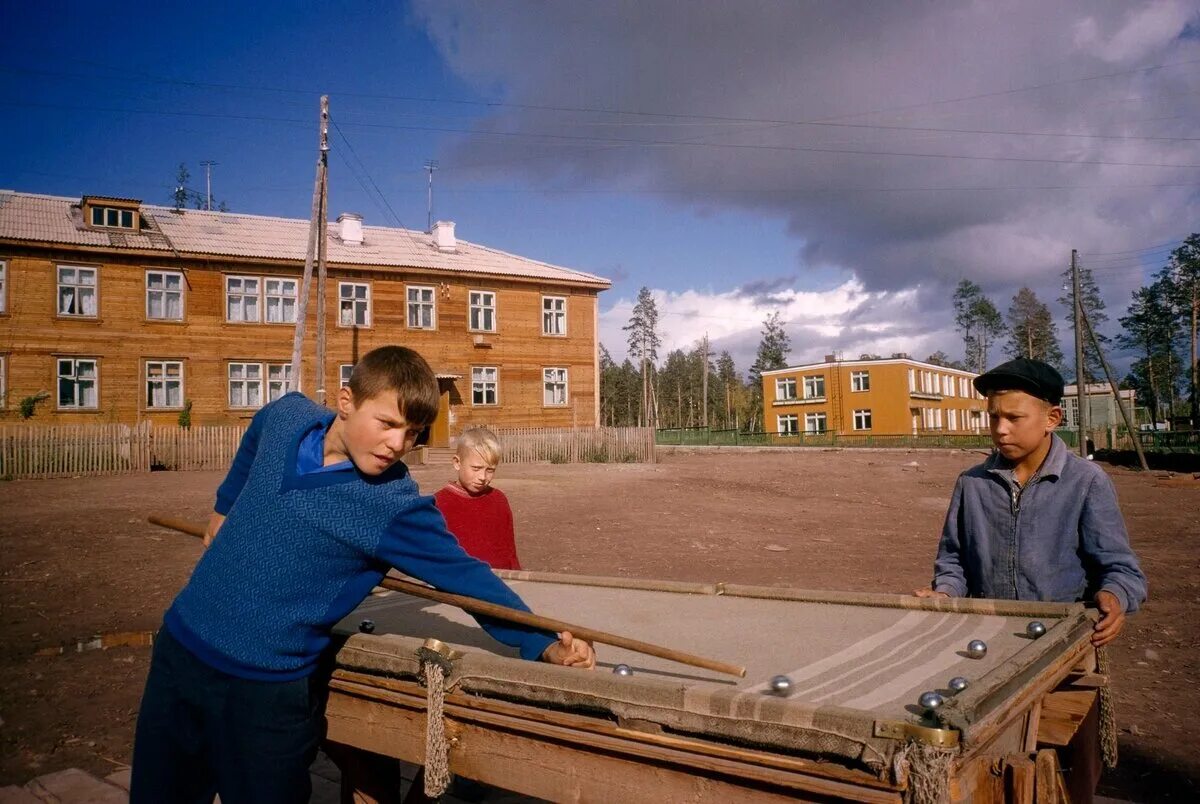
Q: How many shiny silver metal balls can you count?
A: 7